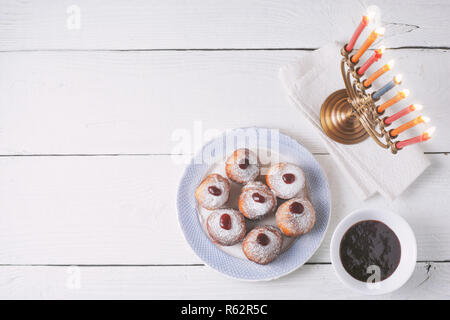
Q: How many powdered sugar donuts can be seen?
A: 7